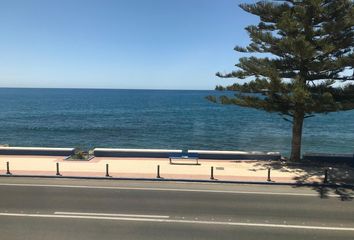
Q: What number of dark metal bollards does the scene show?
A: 7